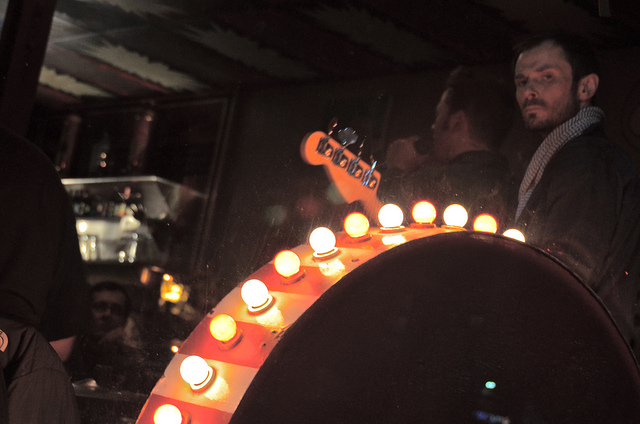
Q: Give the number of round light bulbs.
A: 12